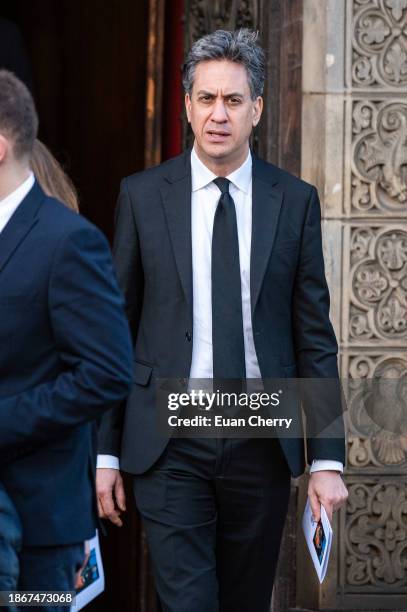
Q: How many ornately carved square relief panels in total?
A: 5